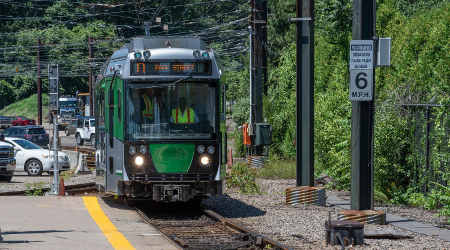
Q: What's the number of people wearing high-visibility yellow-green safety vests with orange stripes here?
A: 2